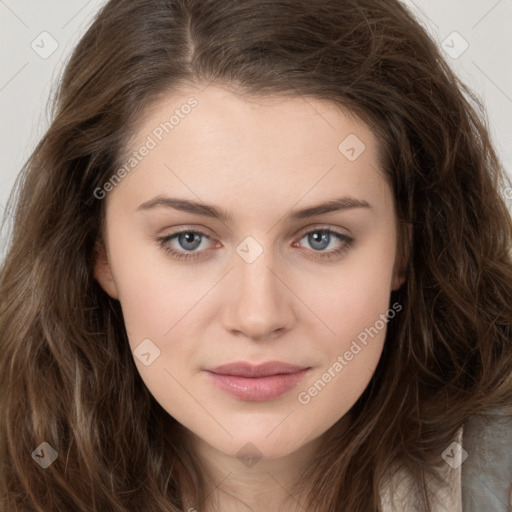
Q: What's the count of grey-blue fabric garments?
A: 1